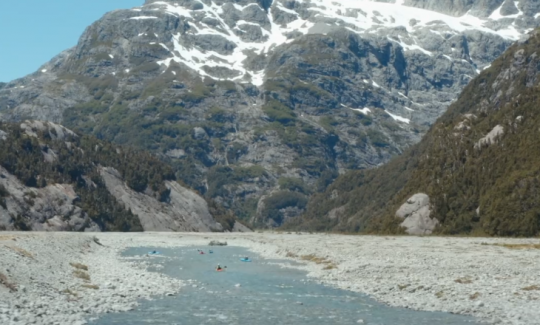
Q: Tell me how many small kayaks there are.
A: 5